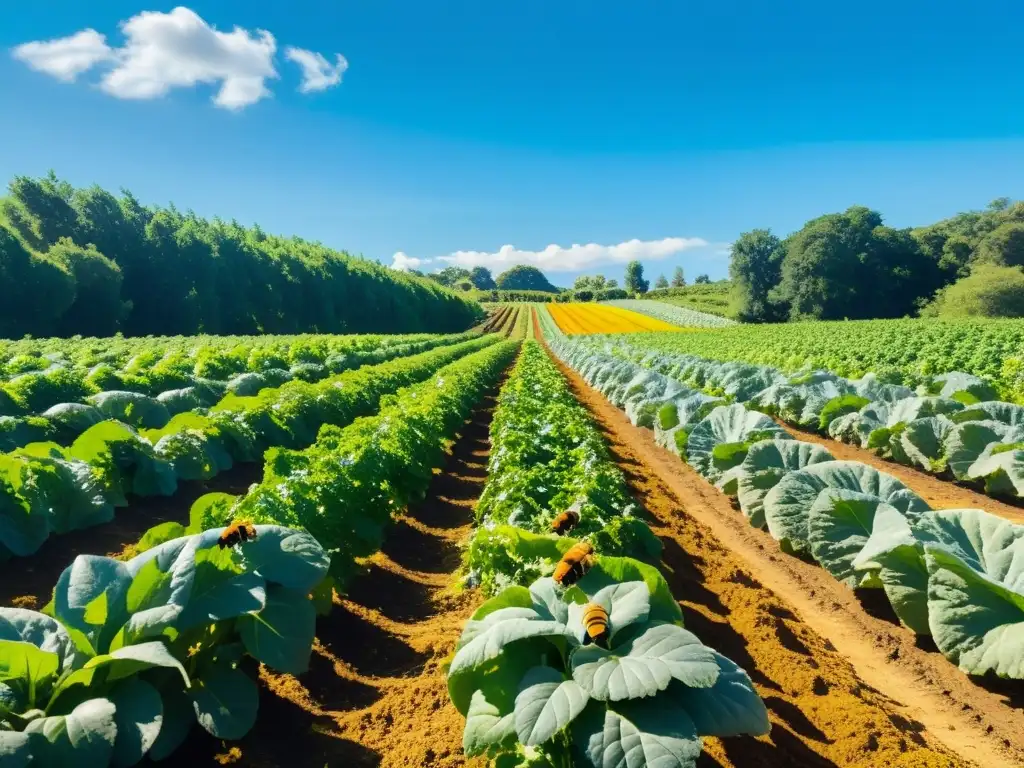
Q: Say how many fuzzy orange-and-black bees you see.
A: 4